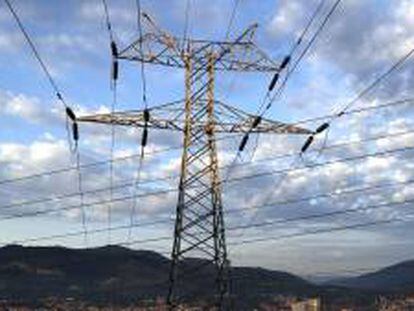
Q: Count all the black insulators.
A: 12